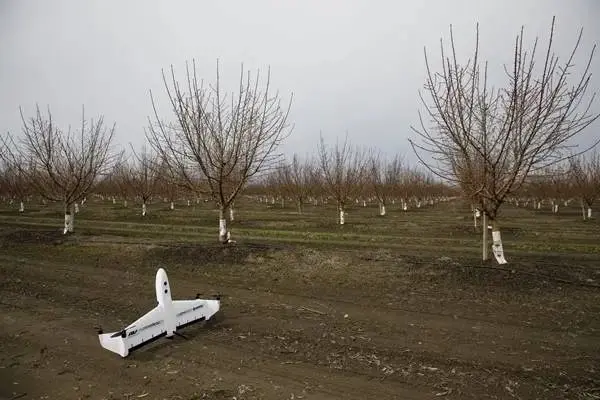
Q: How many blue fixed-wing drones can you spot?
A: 0